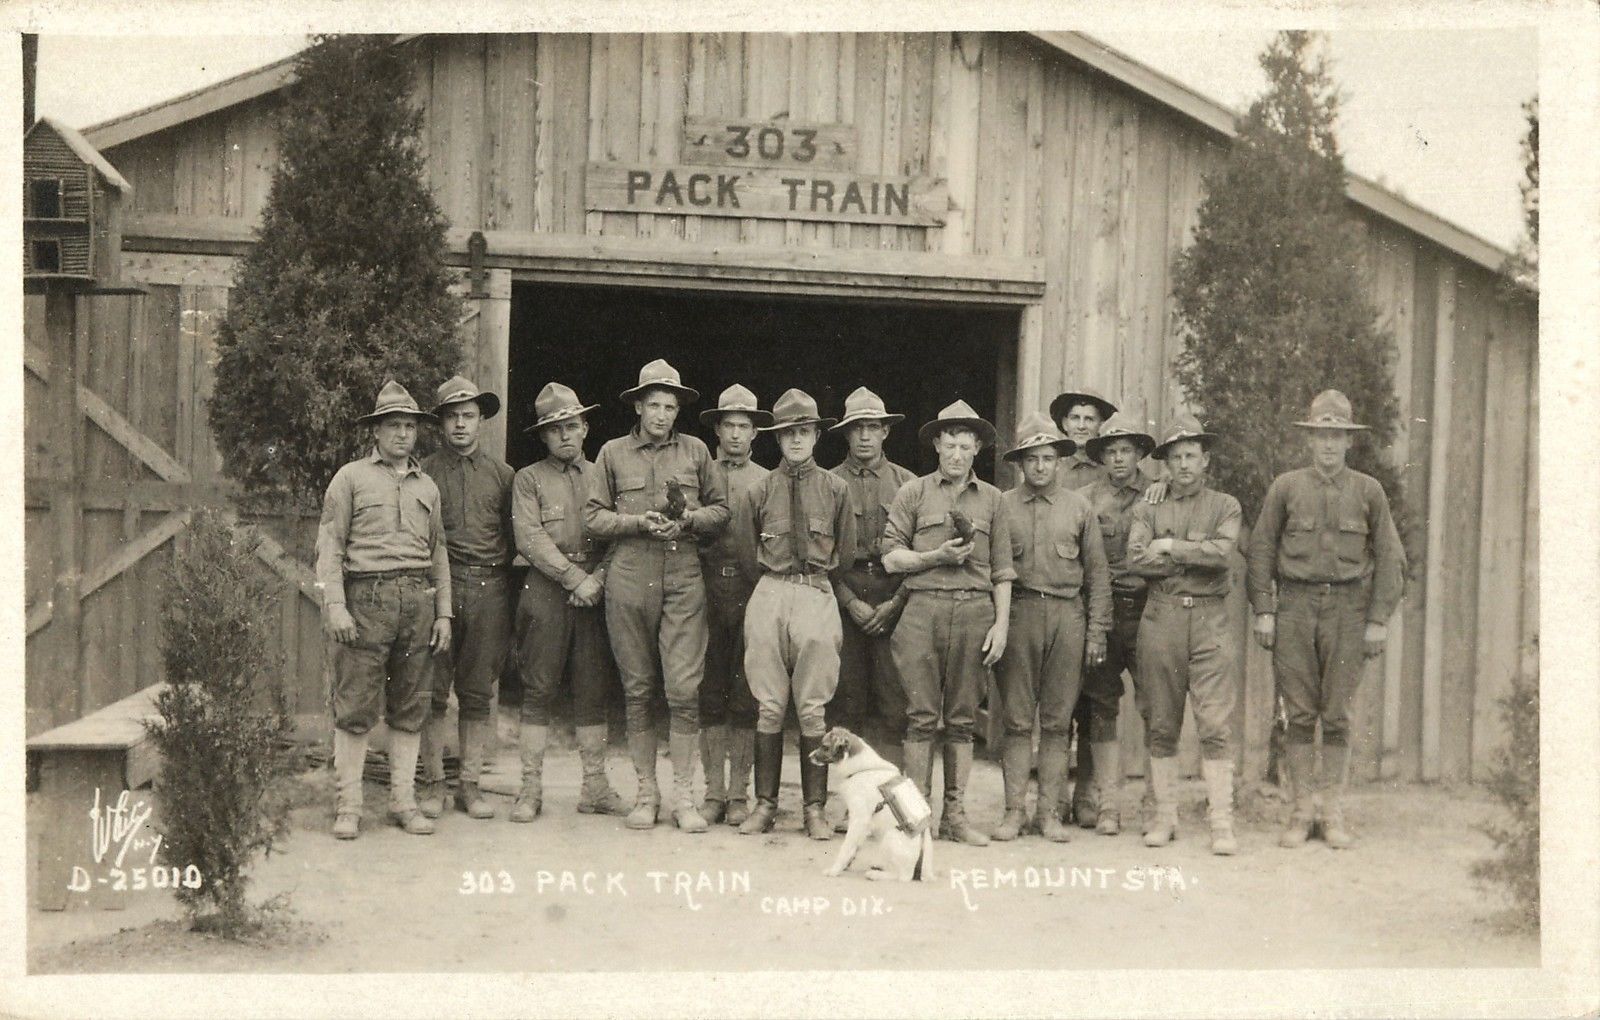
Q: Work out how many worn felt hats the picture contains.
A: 13